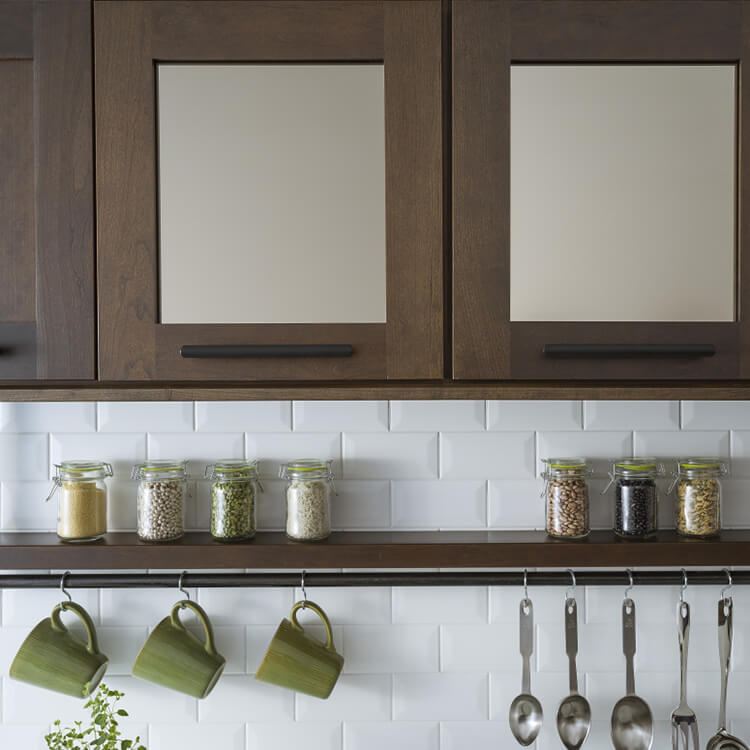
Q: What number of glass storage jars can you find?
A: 7